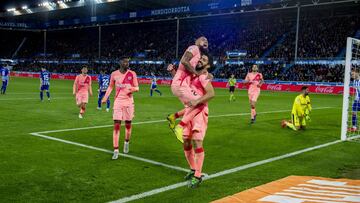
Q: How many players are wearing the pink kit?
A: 5